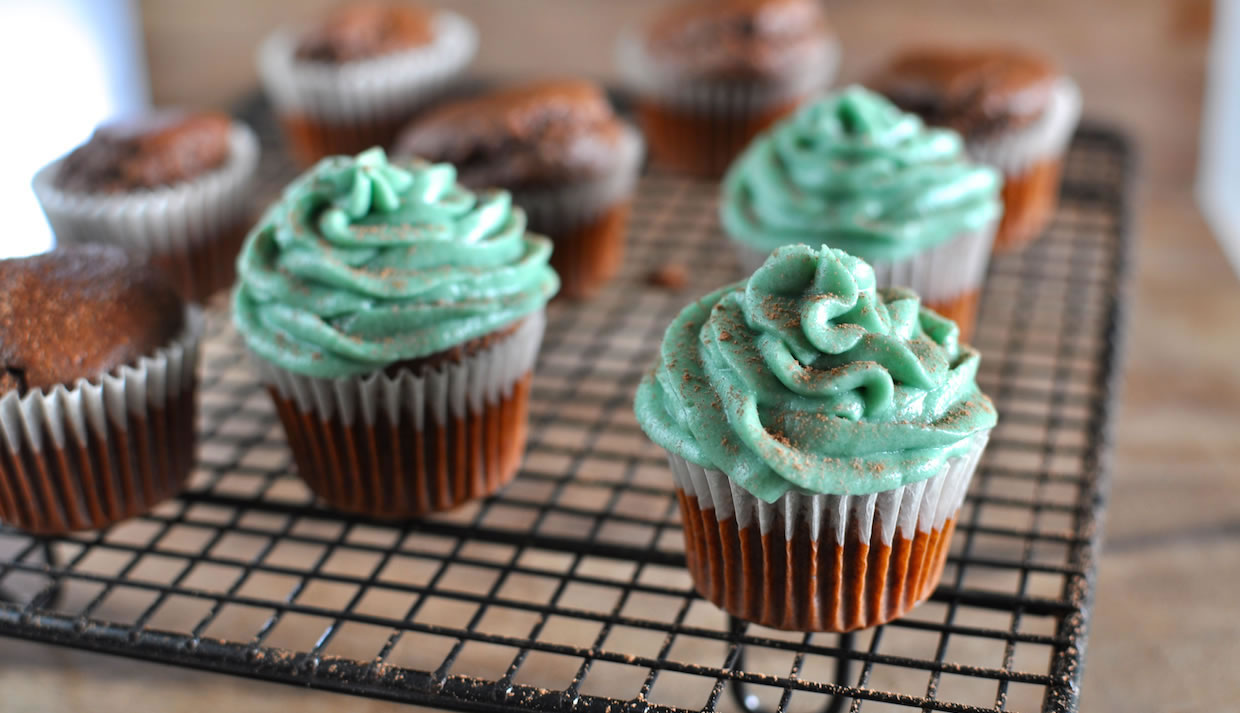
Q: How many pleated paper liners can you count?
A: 9